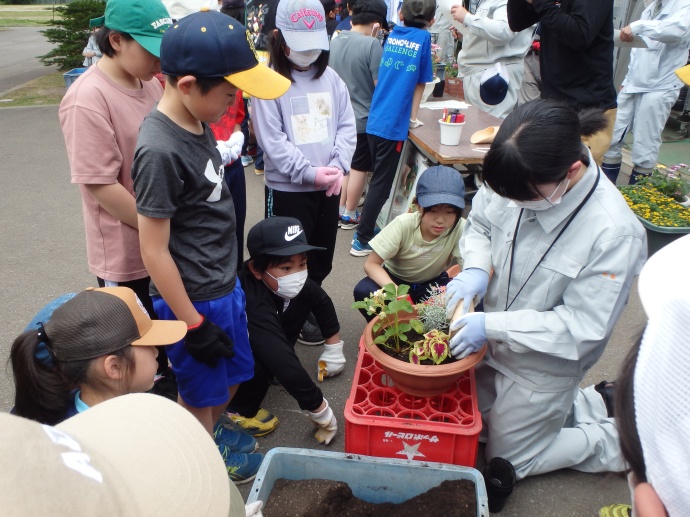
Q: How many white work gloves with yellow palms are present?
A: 2